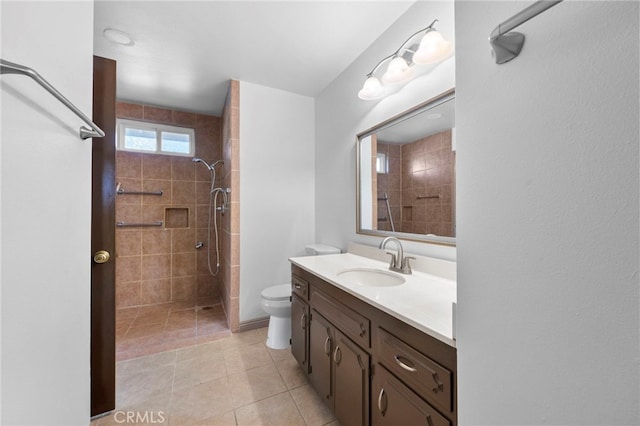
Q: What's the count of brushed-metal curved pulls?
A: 6